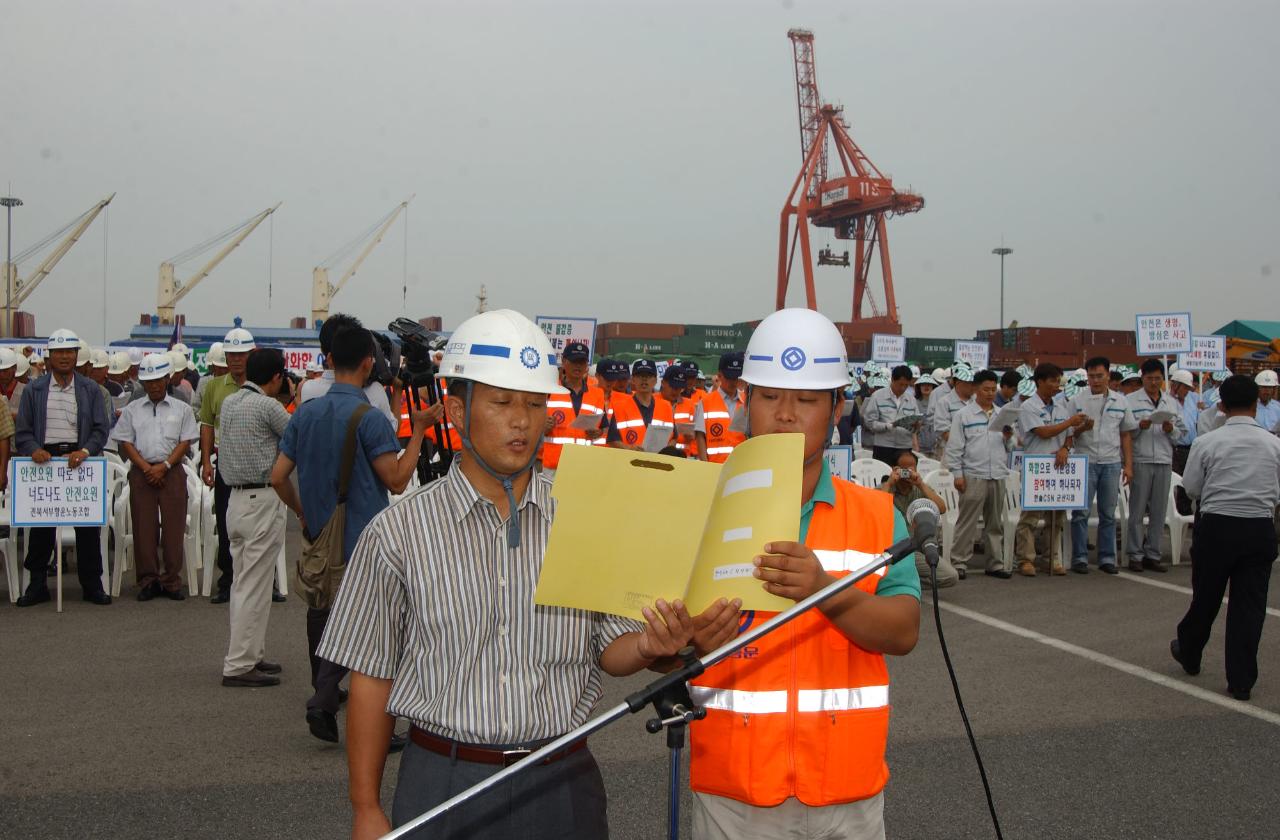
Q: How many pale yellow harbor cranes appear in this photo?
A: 3